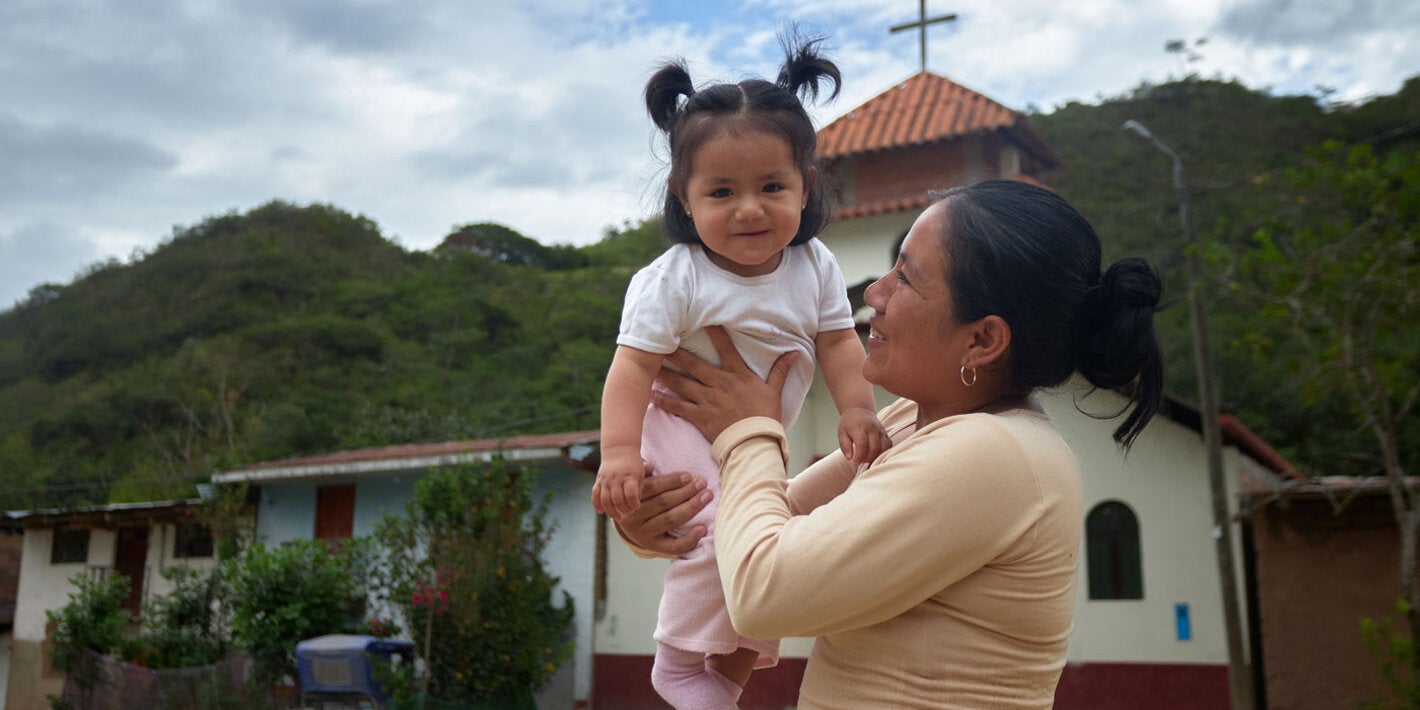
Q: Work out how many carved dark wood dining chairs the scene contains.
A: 0